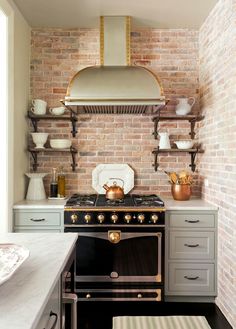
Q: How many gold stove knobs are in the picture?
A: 7